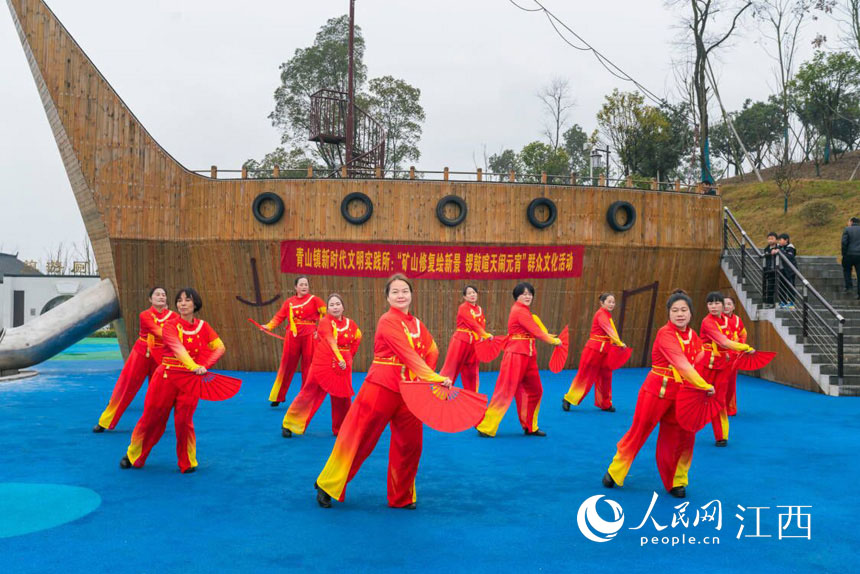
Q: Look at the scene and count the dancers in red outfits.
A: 11